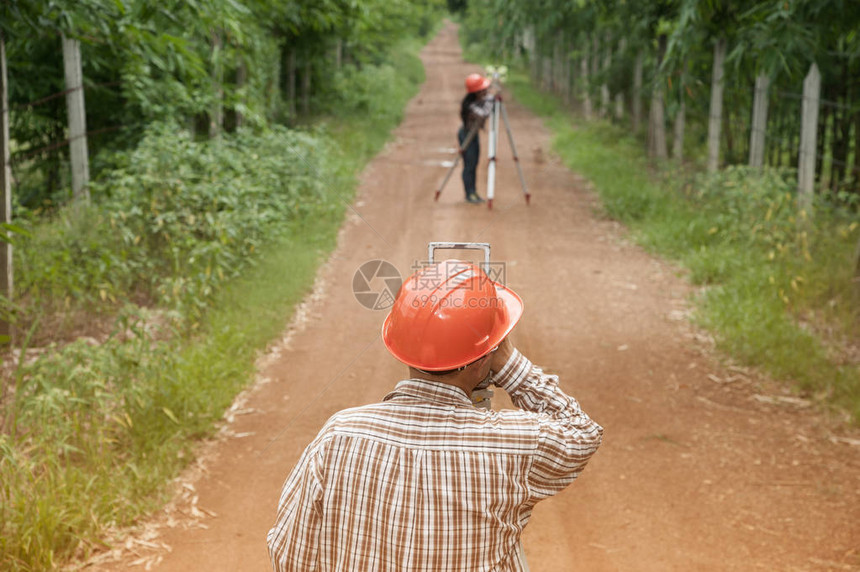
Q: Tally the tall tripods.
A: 1